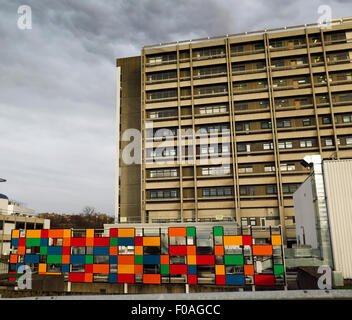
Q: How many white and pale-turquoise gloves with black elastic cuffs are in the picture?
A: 0